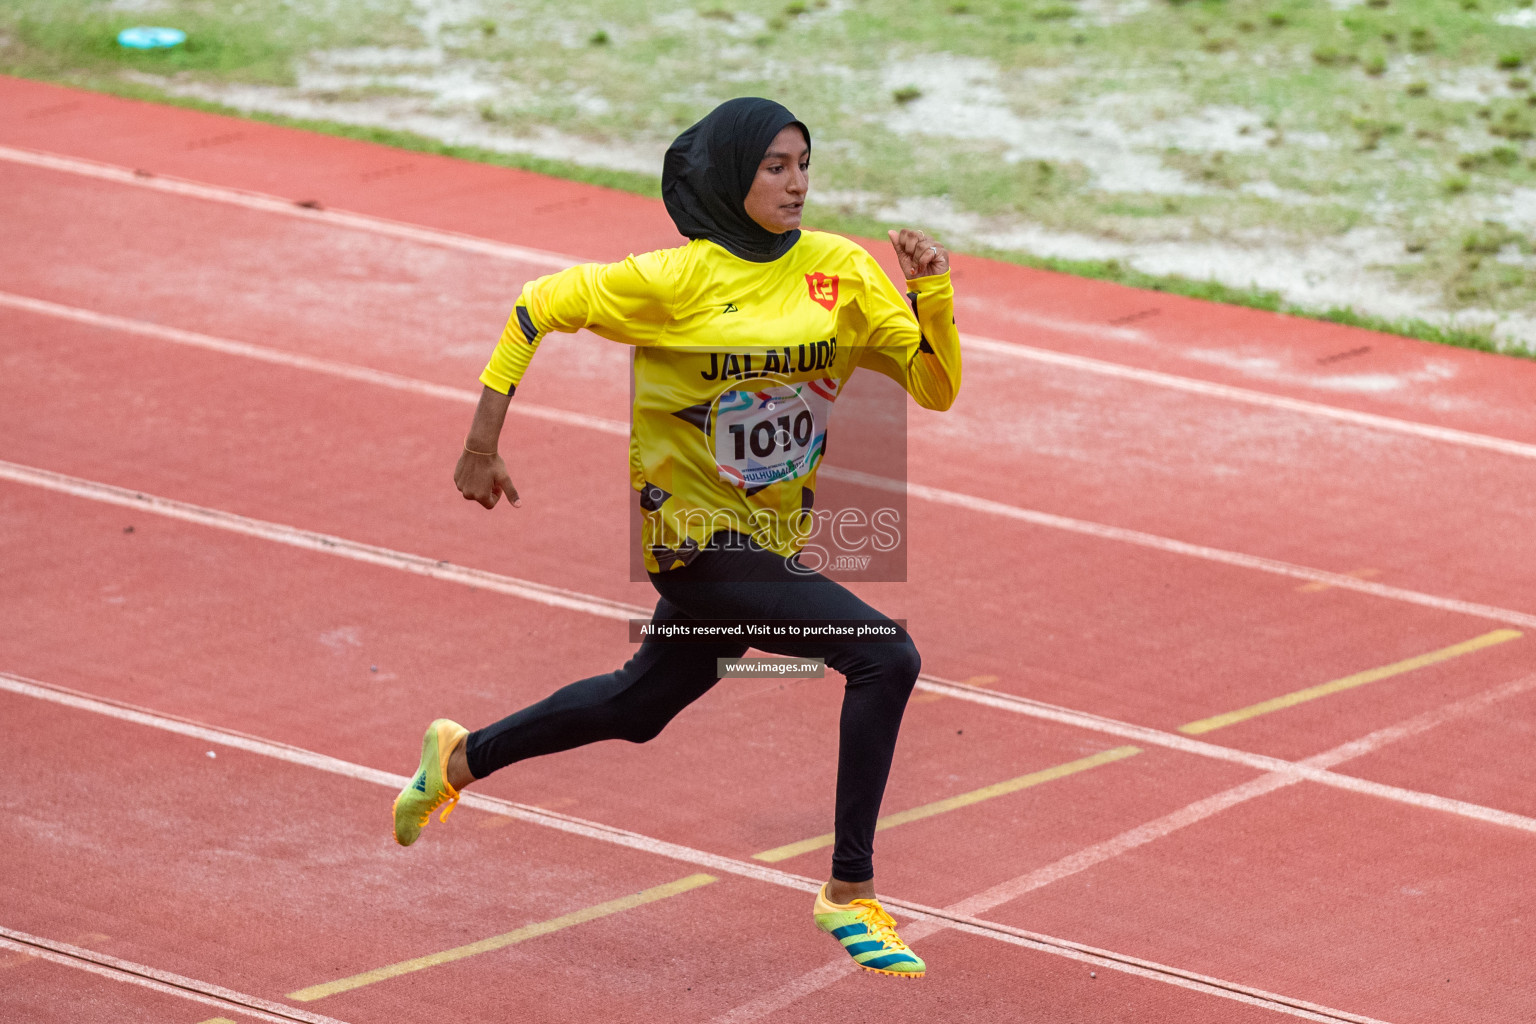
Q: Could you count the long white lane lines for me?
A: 5